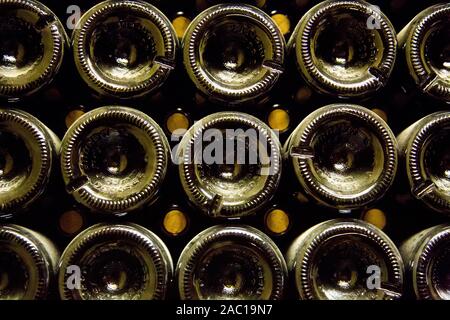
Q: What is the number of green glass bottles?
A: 15